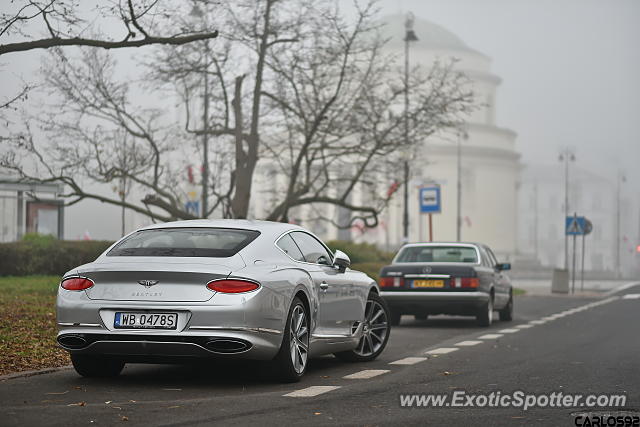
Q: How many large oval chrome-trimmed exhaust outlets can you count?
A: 2